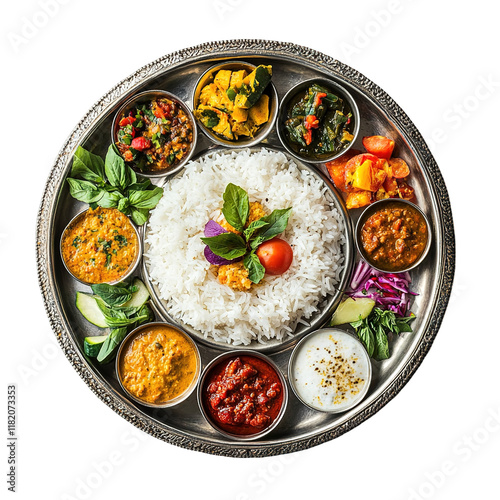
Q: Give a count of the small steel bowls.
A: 8